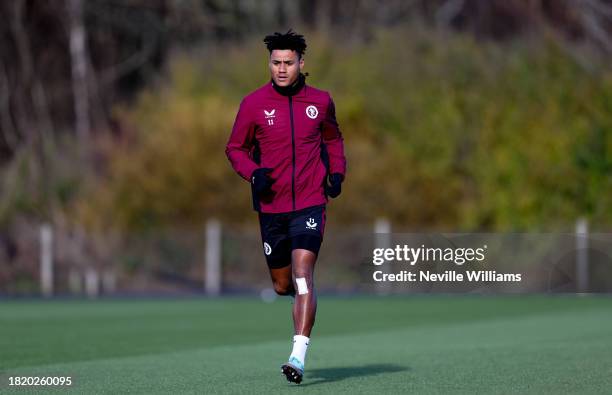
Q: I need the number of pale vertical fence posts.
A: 4